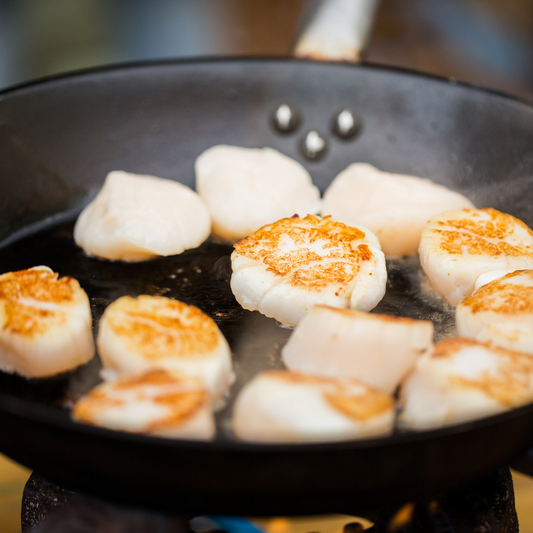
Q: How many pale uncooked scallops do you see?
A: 3